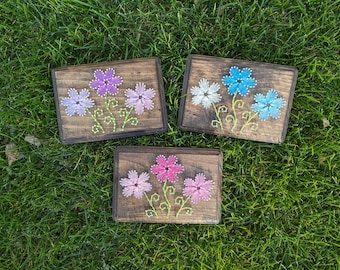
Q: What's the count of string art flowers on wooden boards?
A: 9